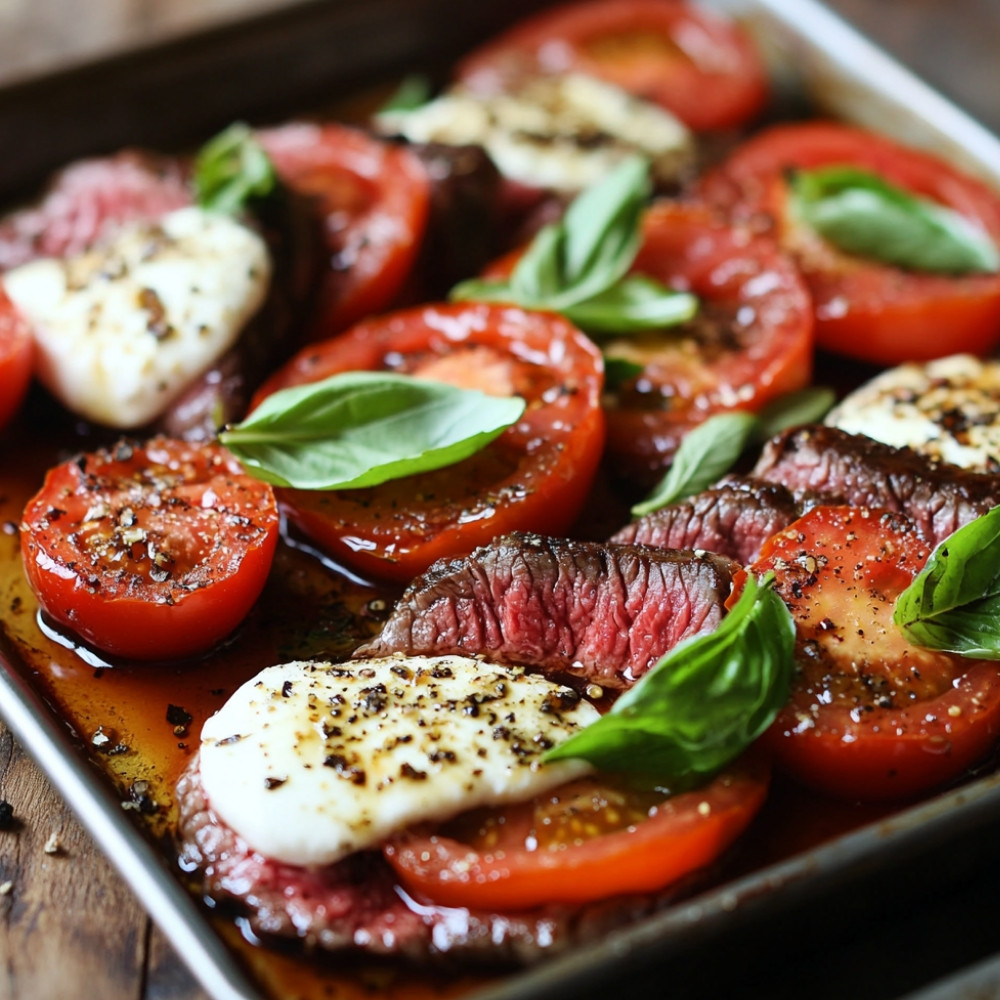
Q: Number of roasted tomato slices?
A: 9